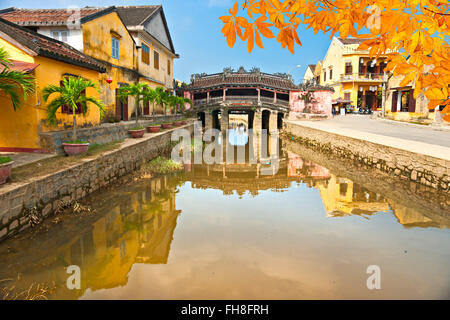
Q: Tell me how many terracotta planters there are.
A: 7